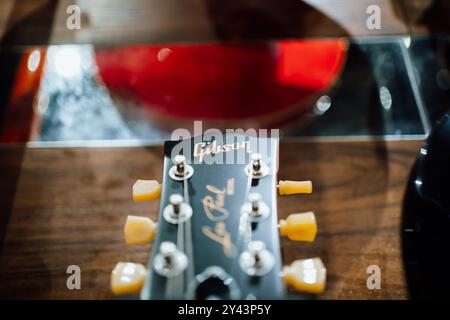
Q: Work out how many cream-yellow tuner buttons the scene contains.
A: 6